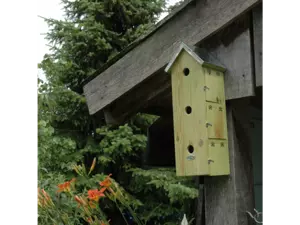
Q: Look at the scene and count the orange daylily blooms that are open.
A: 3